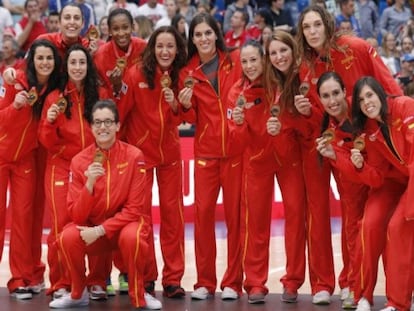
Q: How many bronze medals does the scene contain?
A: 12